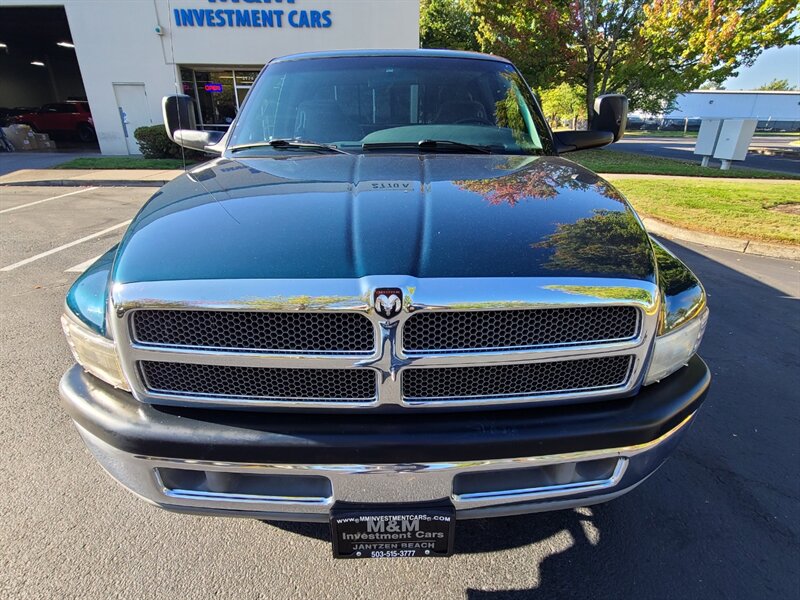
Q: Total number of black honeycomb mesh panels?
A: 4